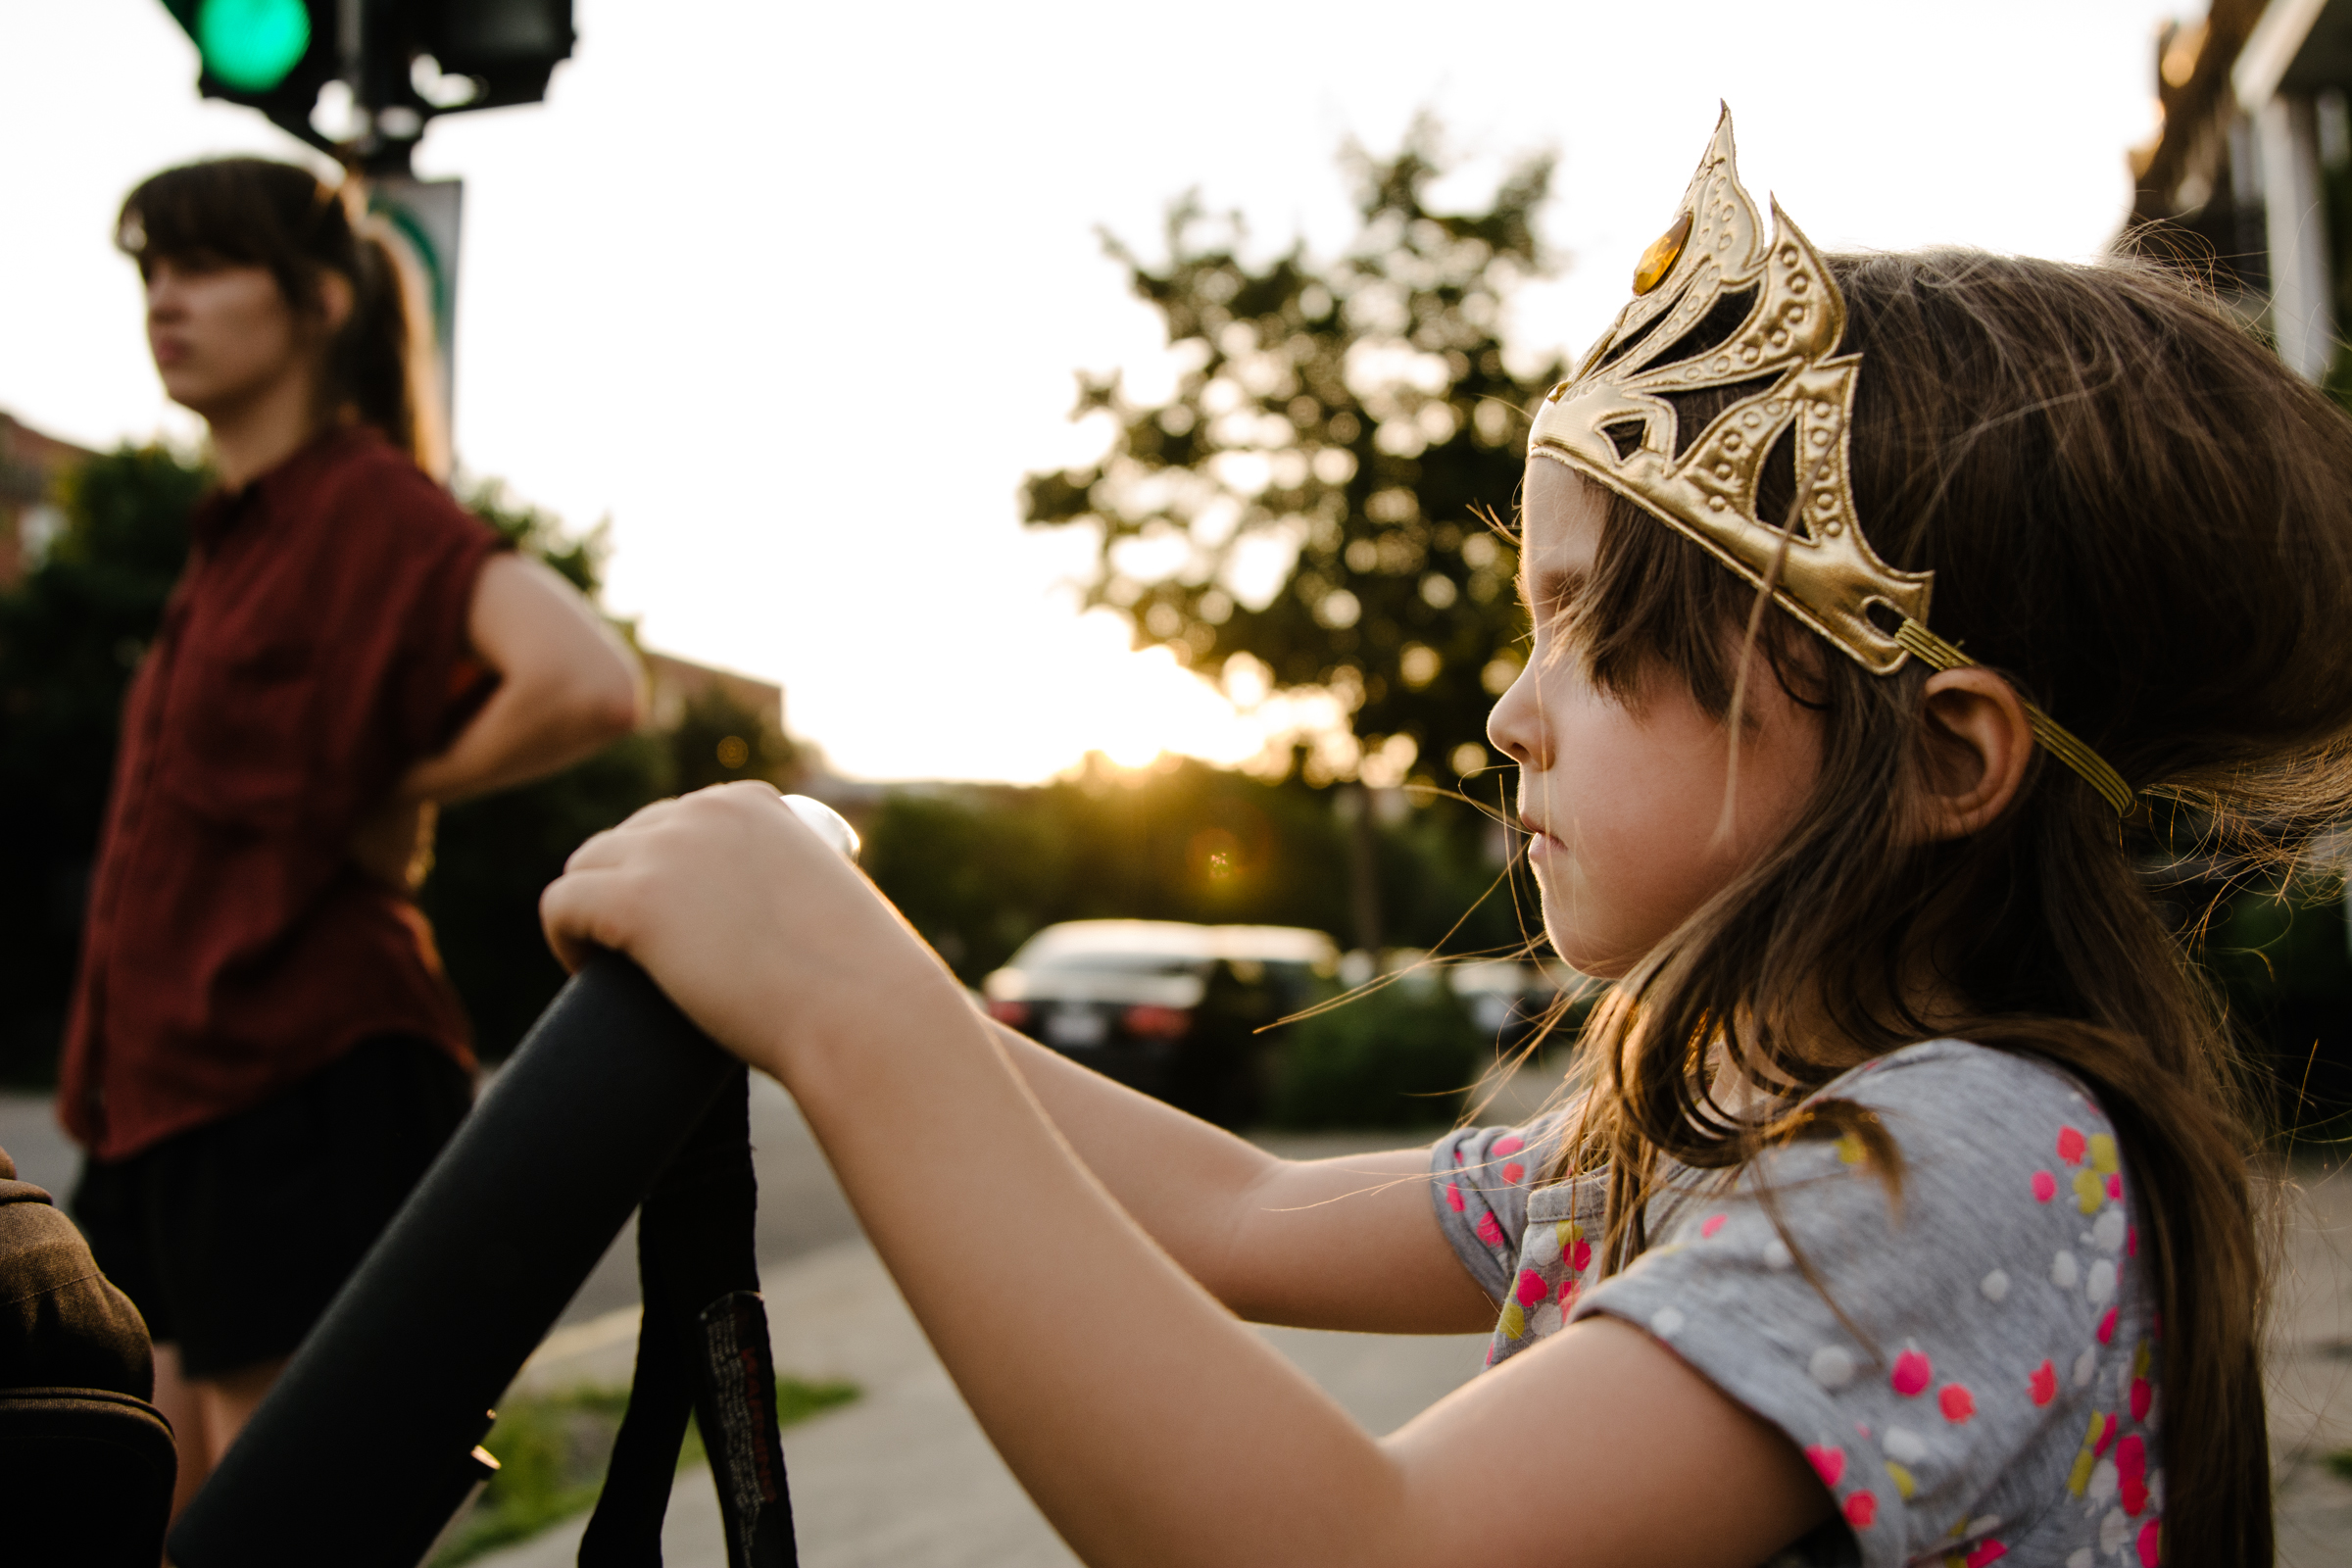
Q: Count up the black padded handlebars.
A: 1